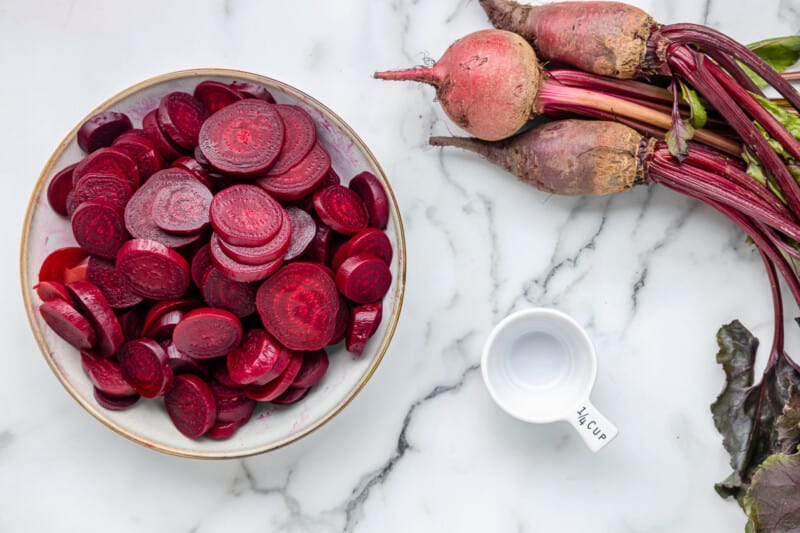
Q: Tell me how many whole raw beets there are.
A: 3